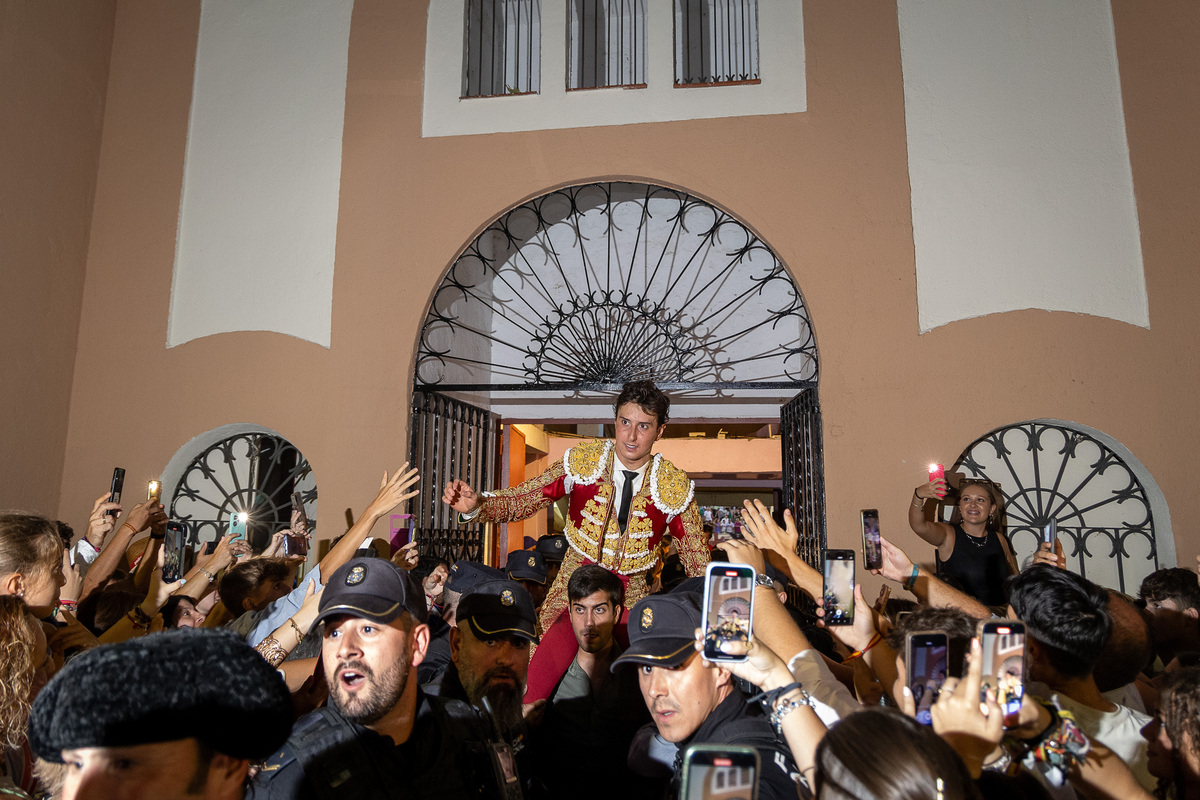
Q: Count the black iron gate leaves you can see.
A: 2